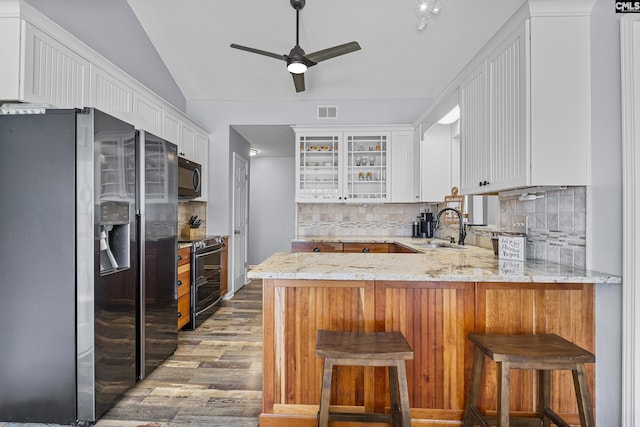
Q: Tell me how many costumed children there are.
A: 0